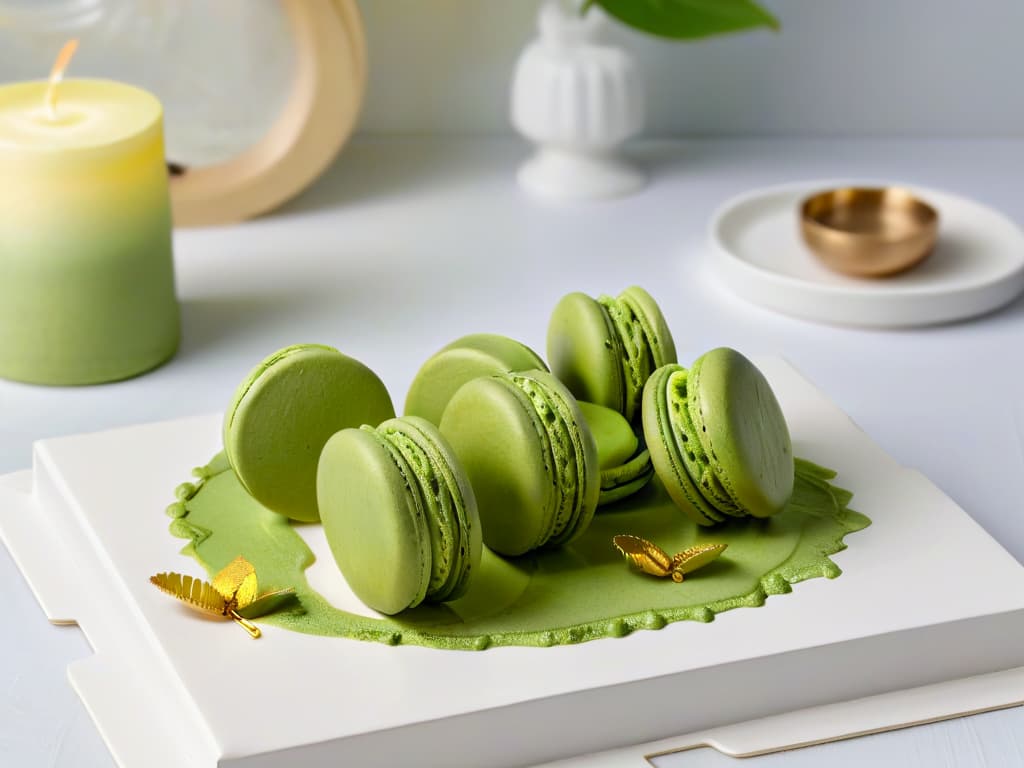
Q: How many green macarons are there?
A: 7